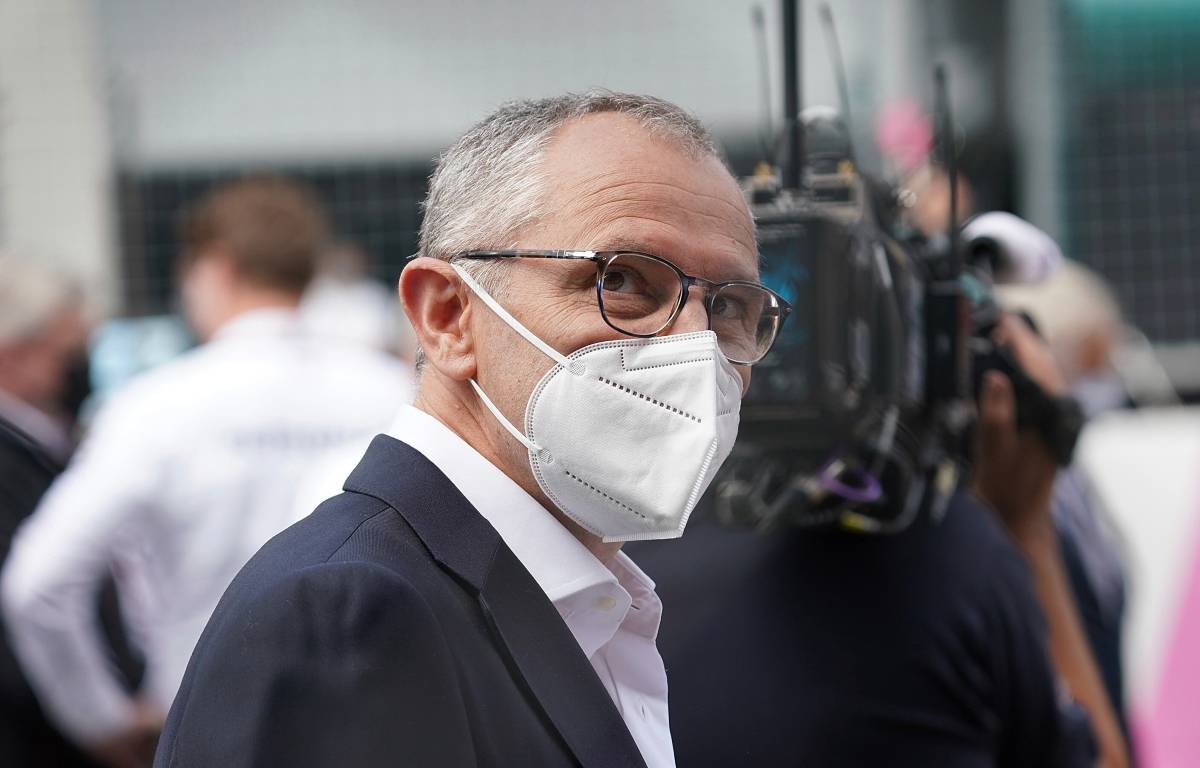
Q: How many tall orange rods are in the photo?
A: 0